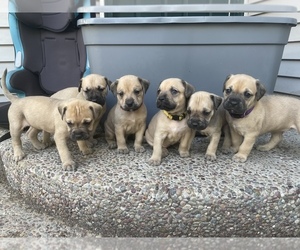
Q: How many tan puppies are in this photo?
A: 6